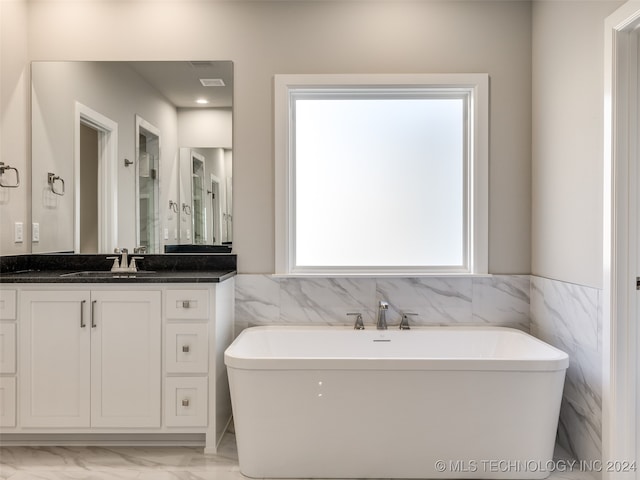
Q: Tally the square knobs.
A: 3